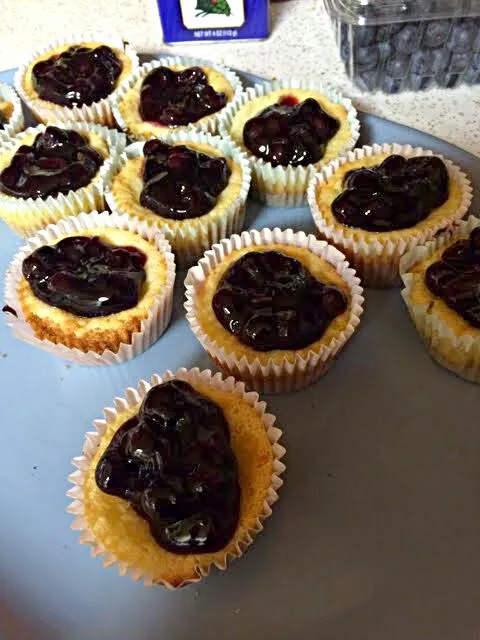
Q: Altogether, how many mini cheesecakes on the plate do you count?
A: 11